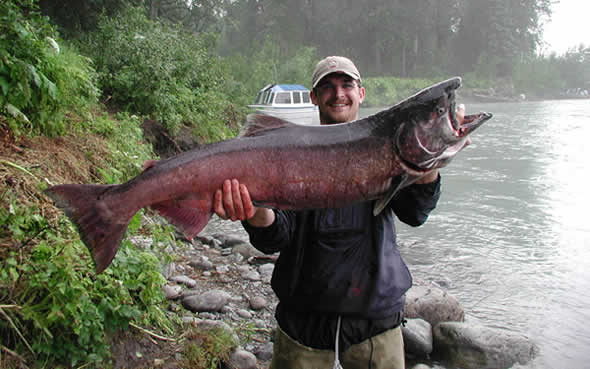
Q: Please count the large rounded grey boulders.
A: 3